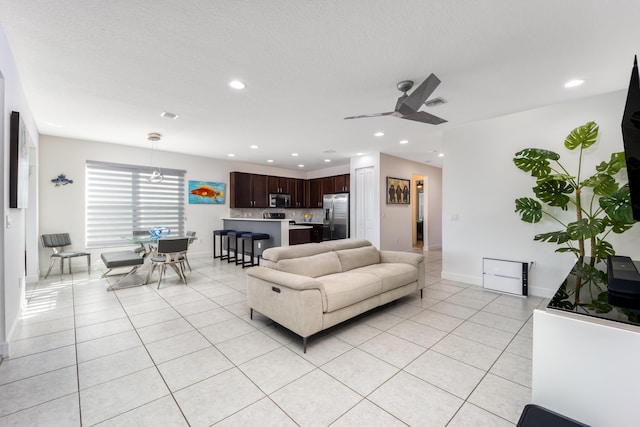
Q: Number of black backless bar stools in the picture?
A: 3